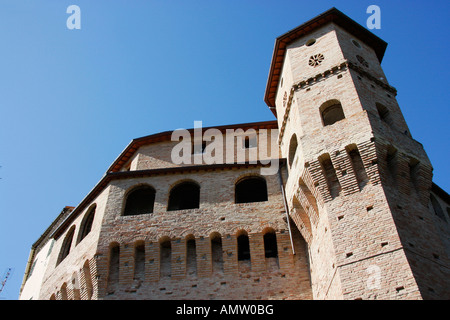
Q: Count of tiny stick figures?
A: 0